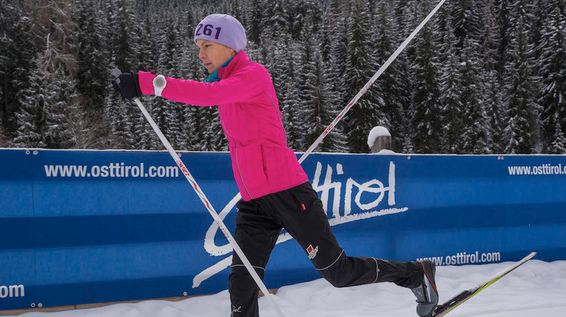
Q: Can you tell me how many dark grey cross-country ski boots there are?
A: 1